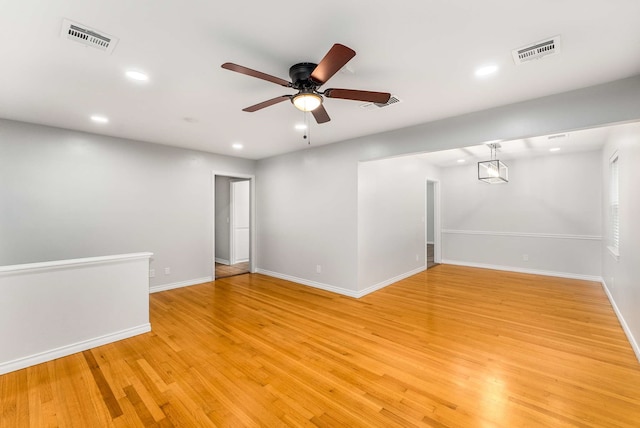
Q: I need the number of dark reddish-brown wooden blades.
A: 5